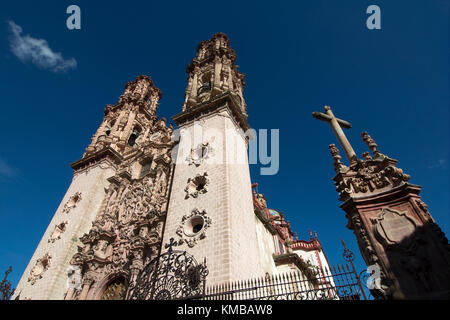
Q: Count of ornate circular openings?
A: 6